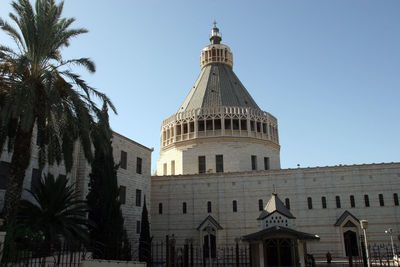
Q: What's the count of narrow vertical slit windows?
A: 13